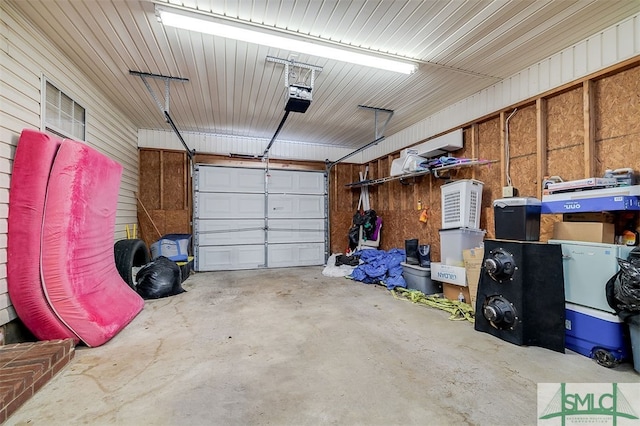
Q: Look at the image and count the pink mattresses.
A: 2